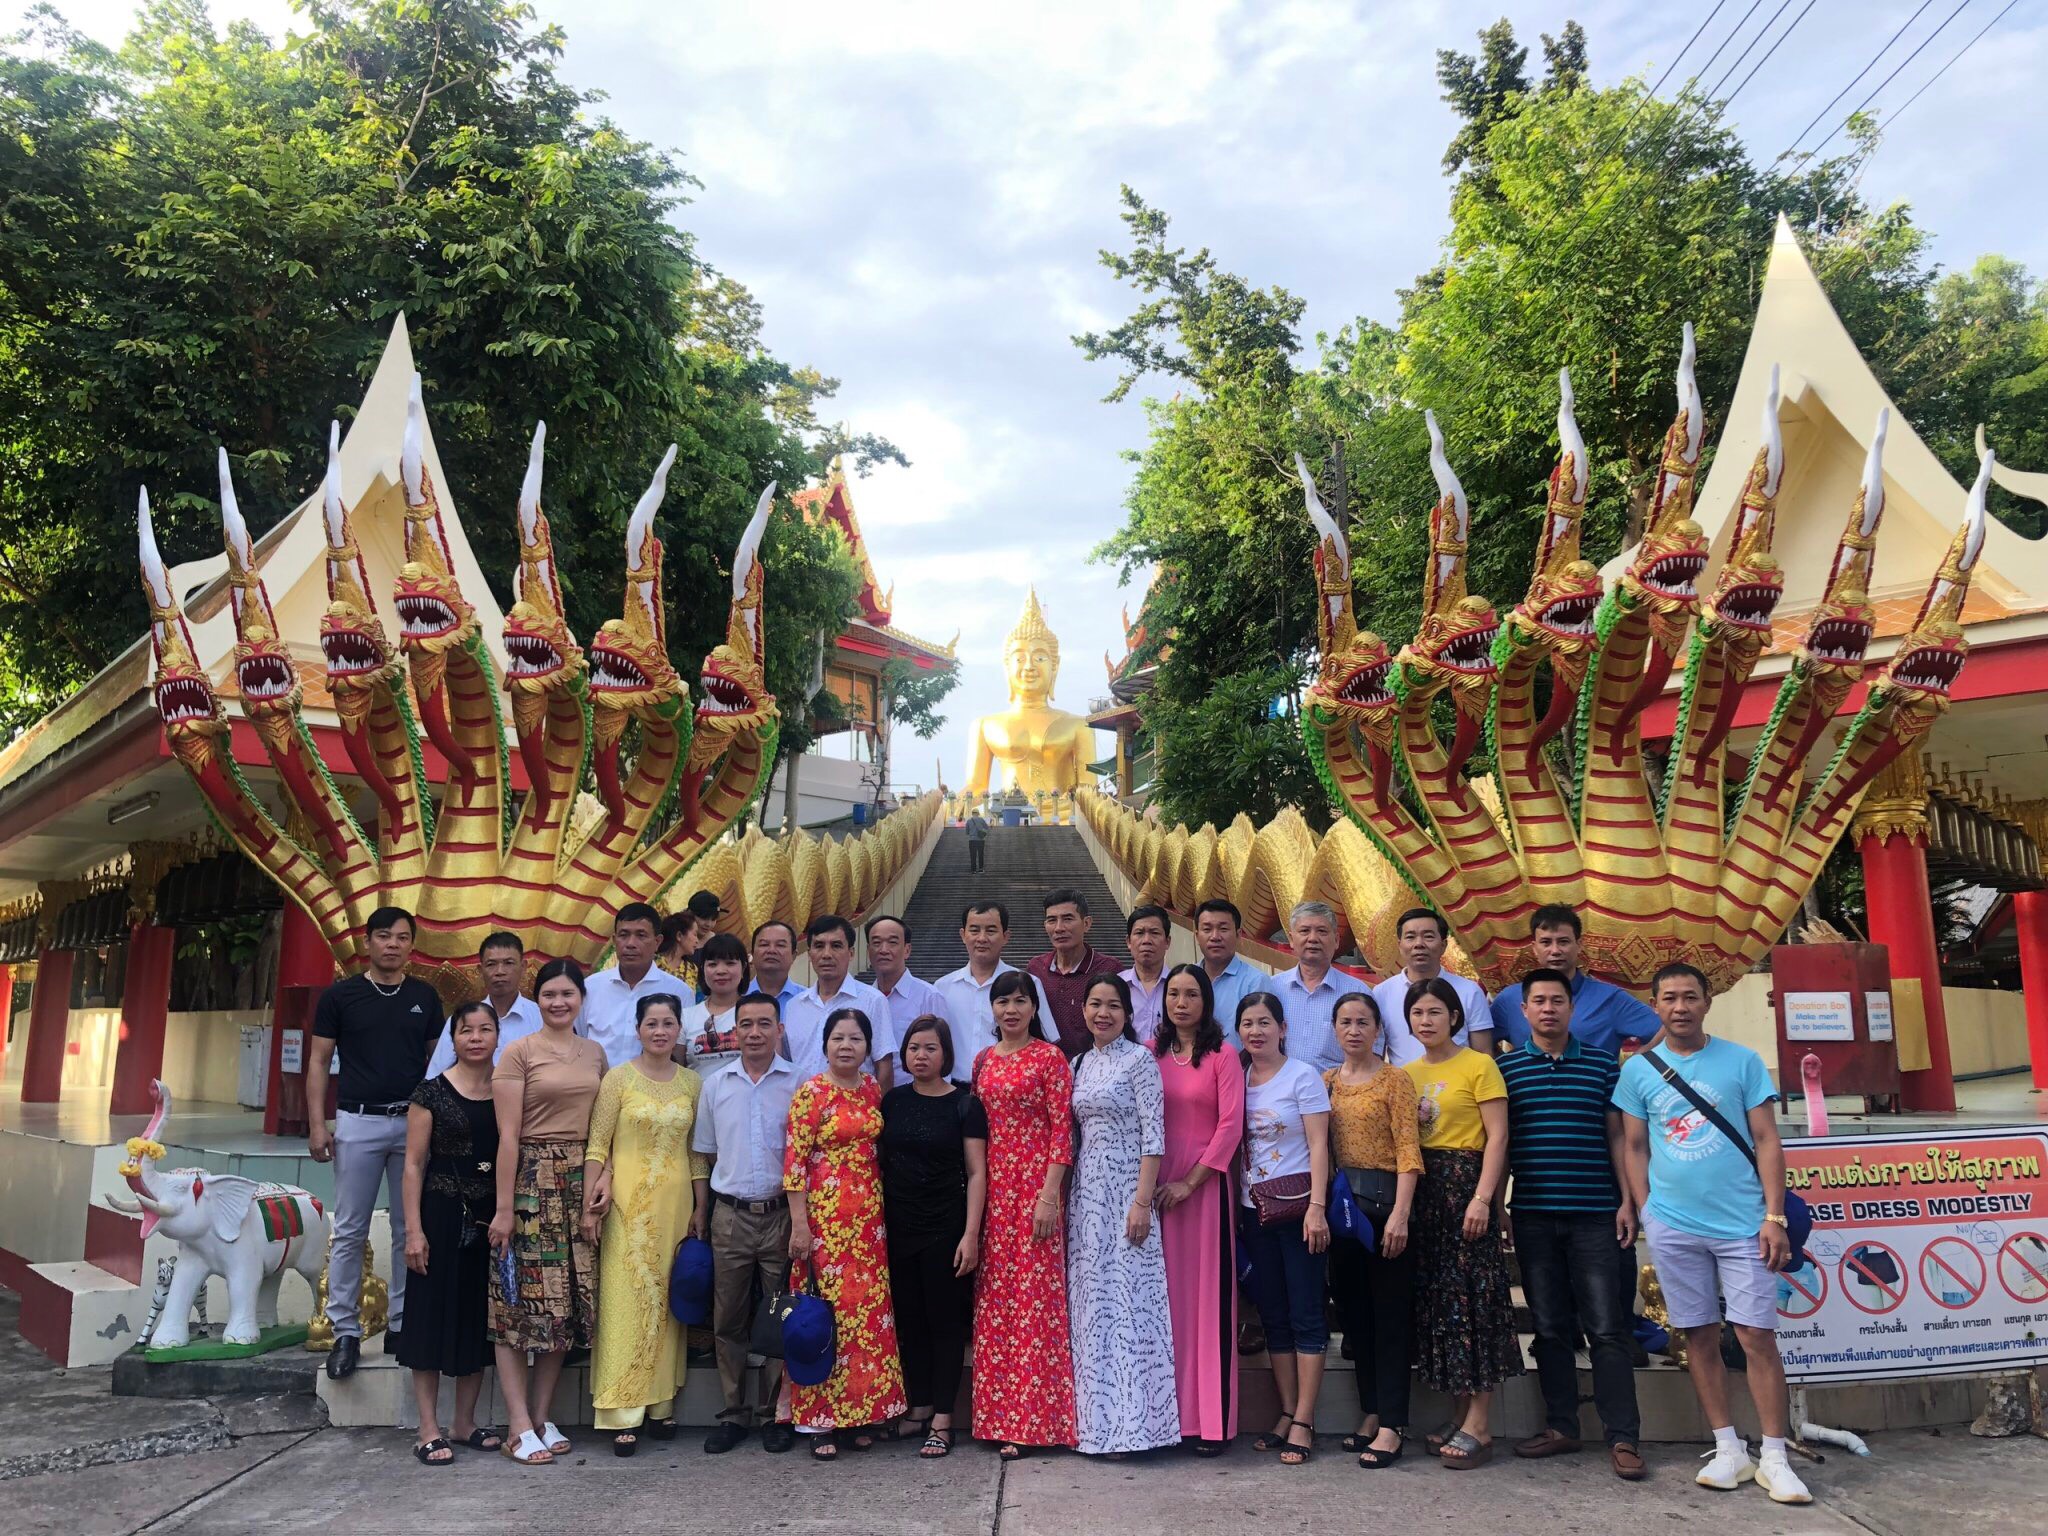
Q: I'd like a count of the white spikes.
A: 14